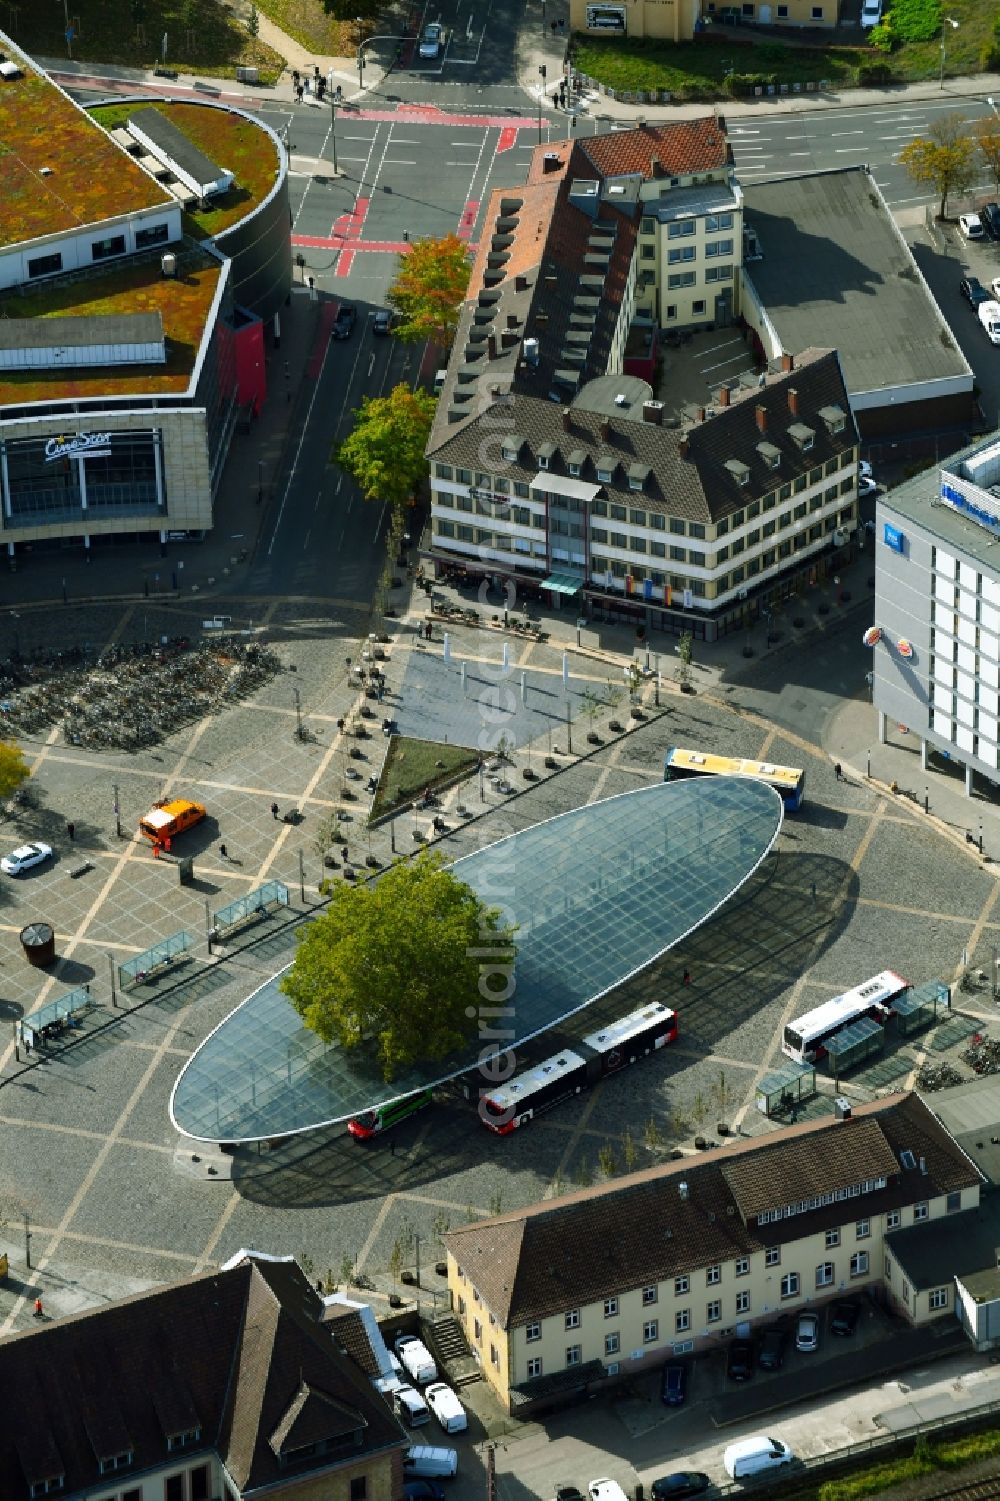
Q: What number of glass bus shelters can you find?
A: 6